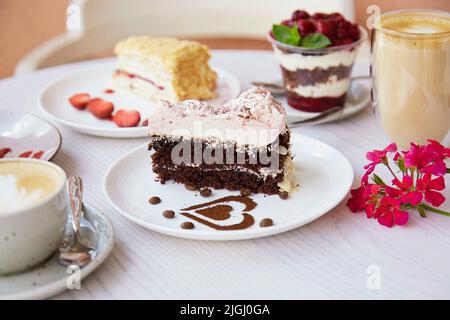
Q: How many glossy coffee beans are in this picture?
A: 8